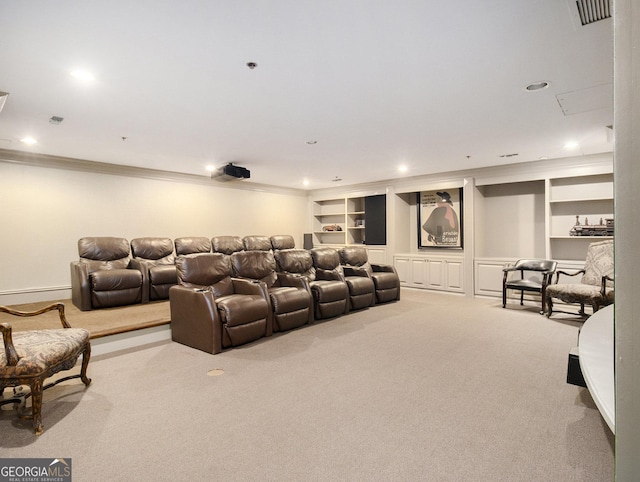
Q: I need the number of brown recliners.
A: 11